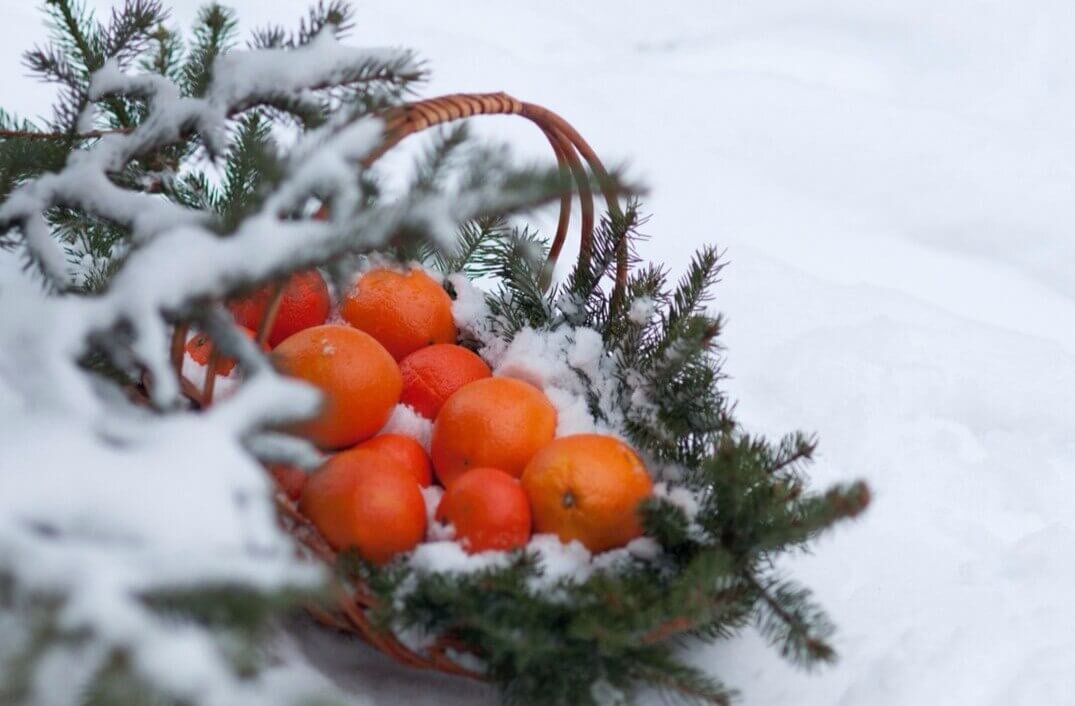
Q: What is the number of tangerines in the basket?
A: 11